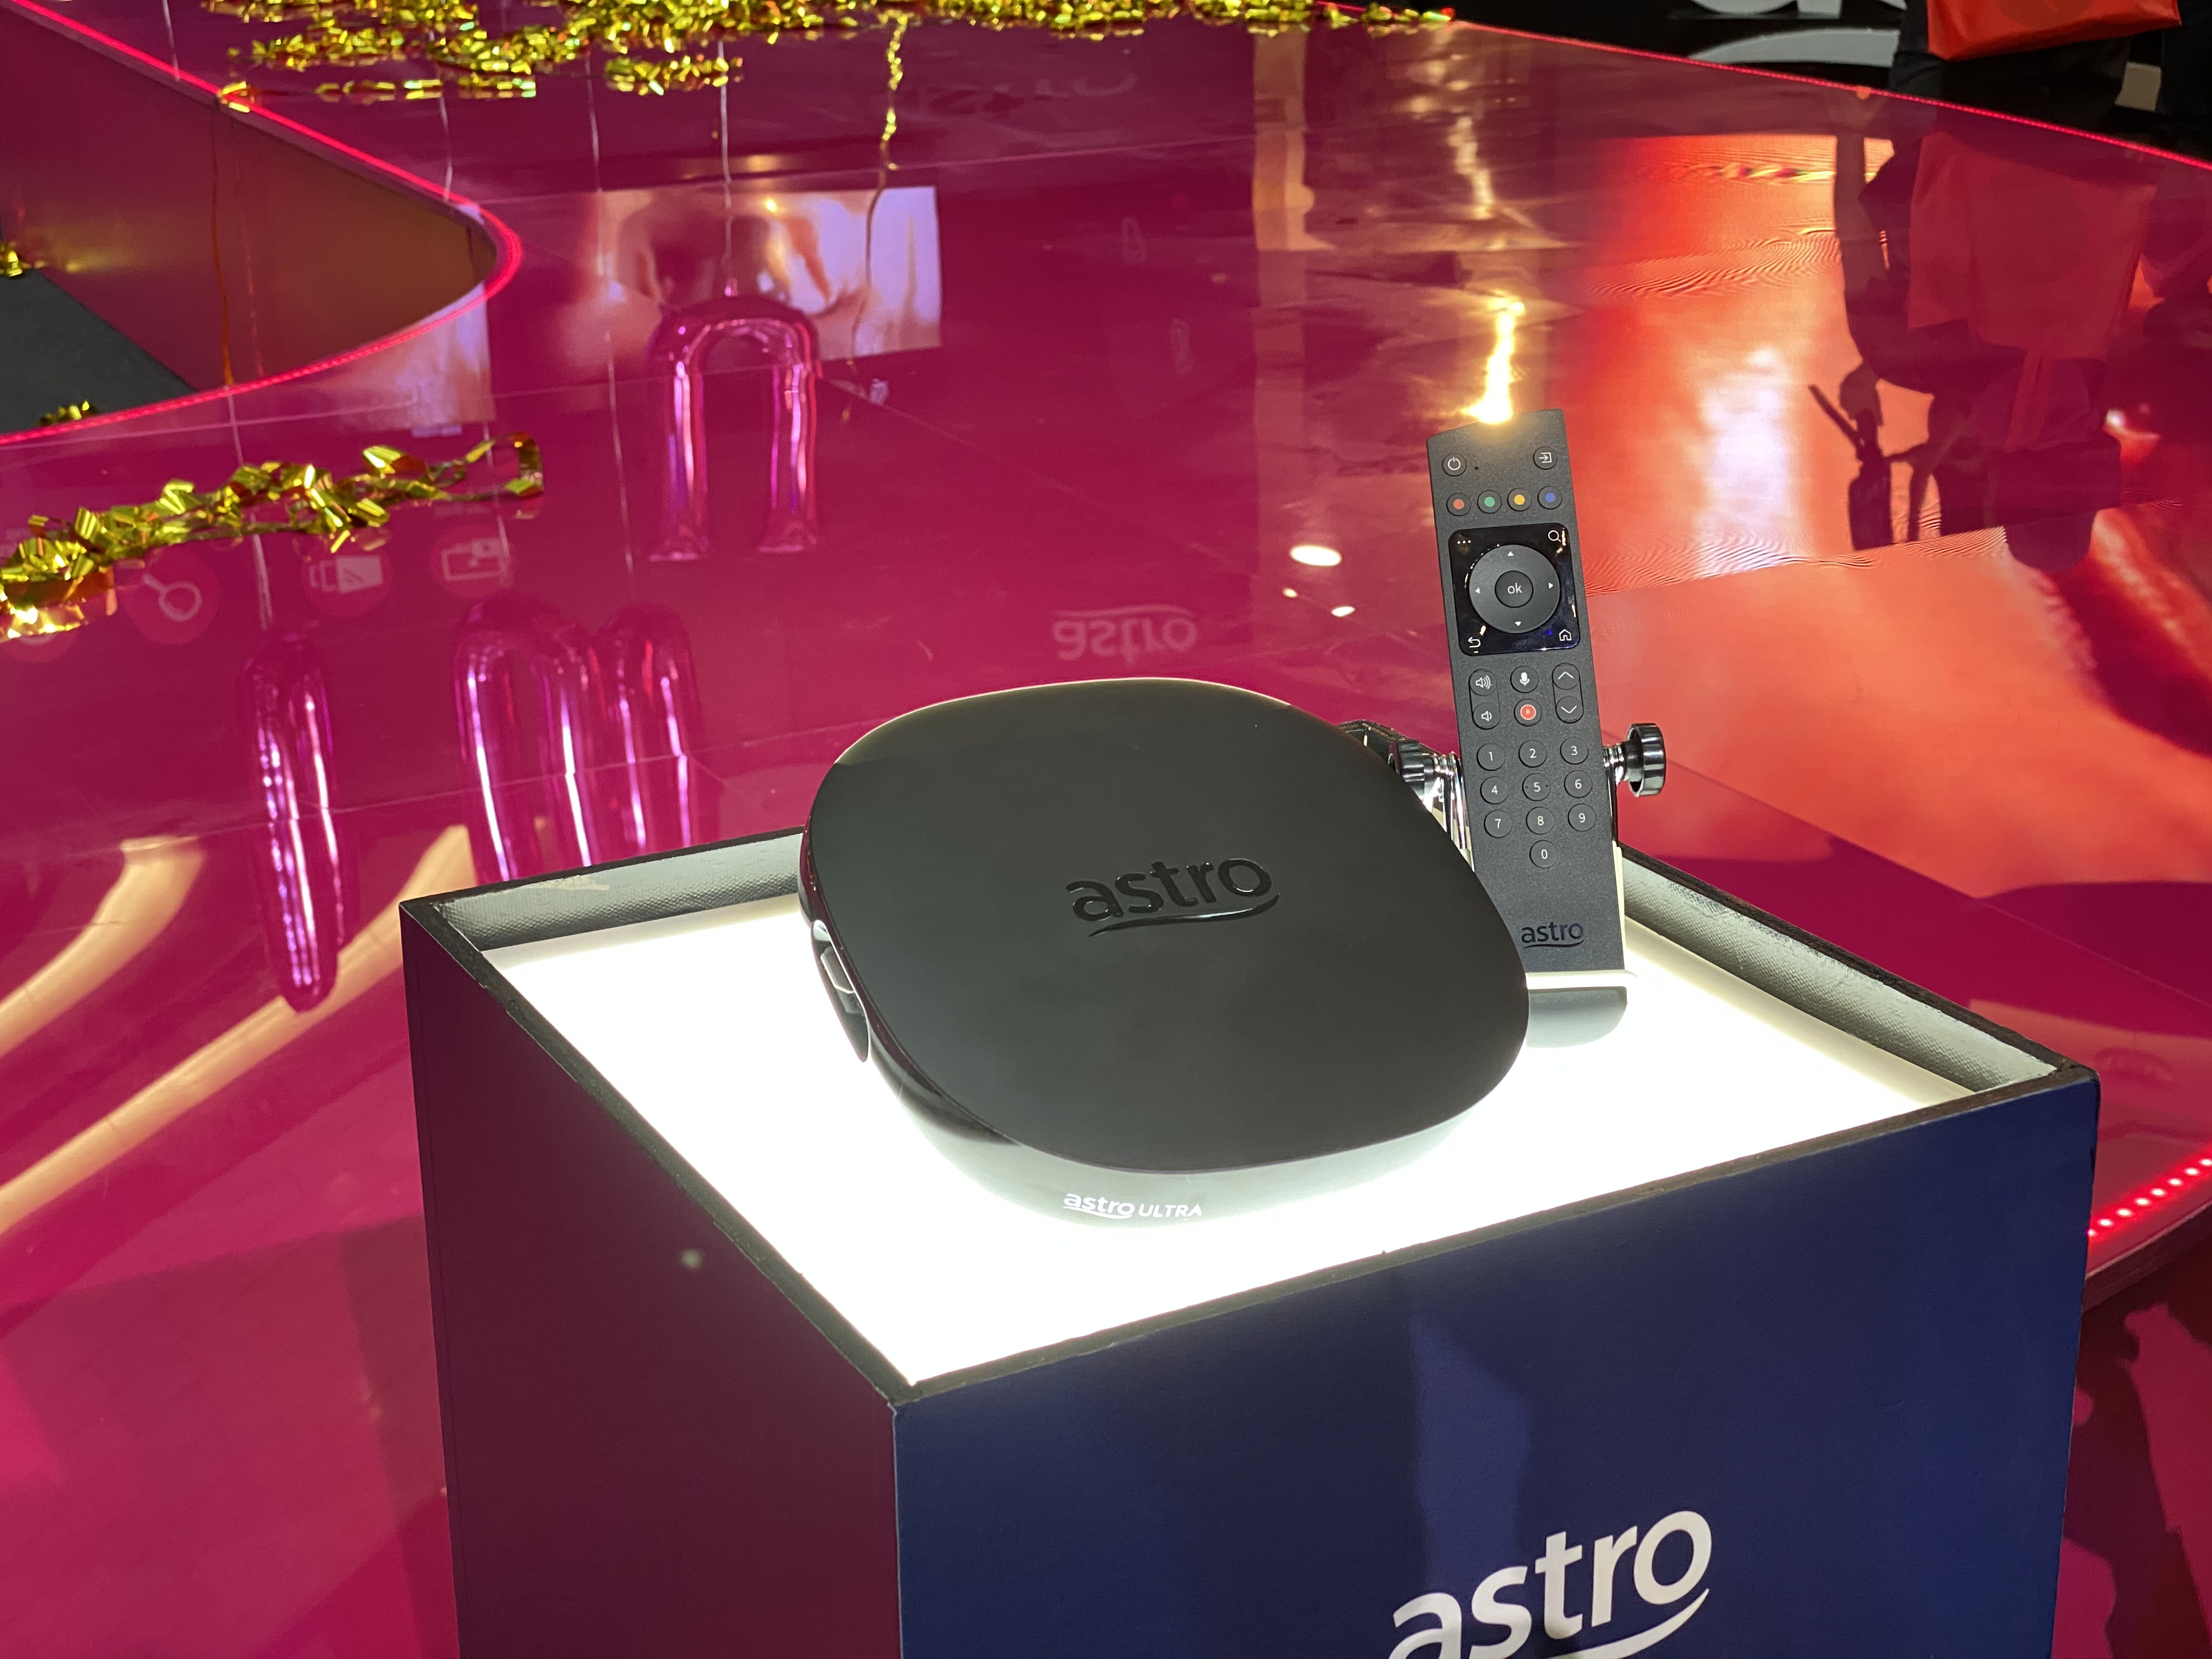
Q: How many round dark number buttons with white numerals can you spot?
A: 10